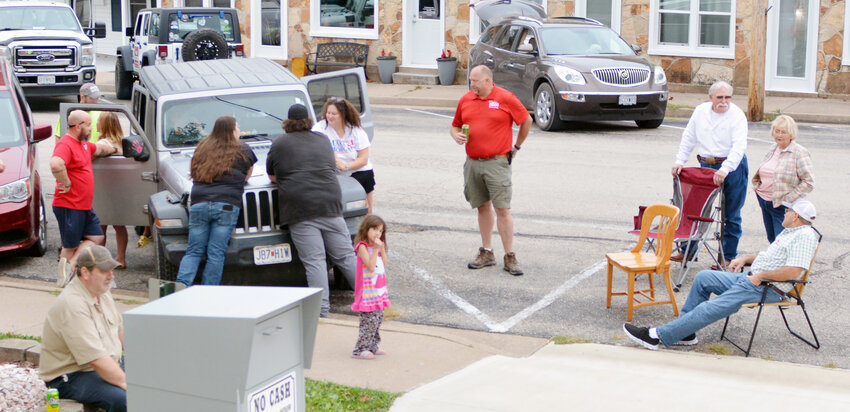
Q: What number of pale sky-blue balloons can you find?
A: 0